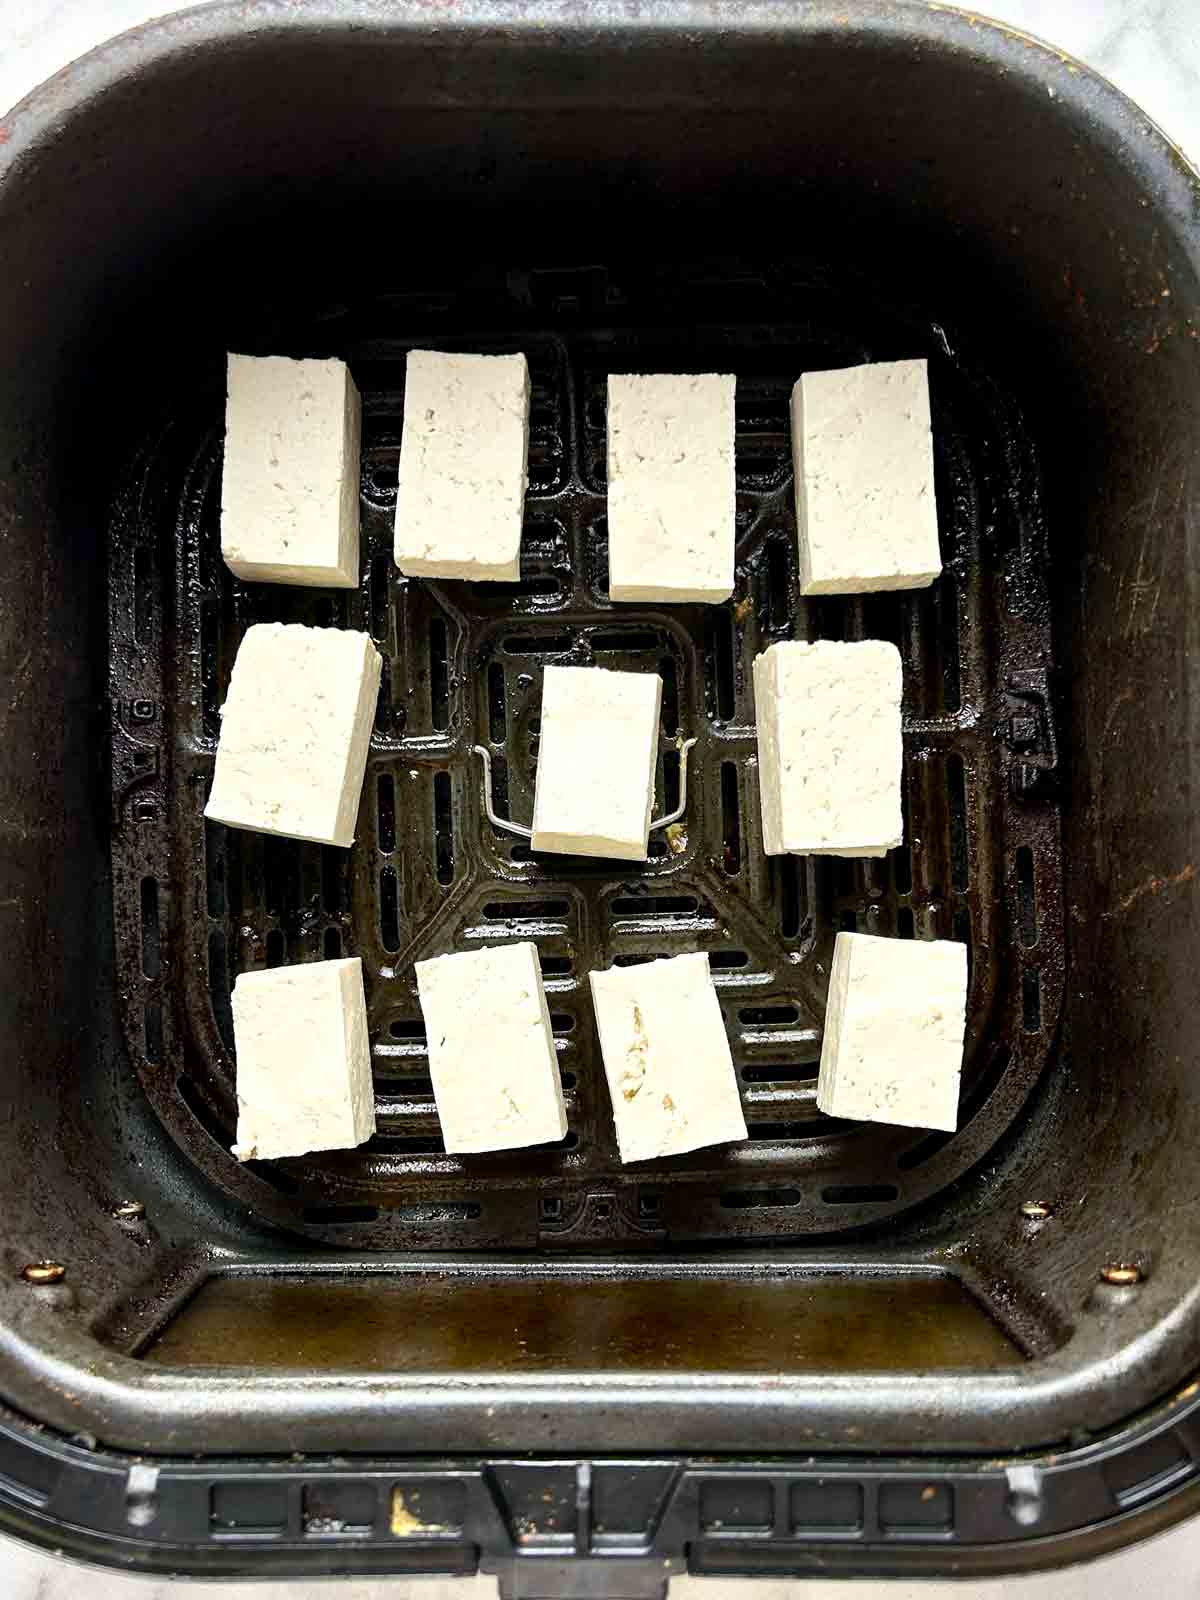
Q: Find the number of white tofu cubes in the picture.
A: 11